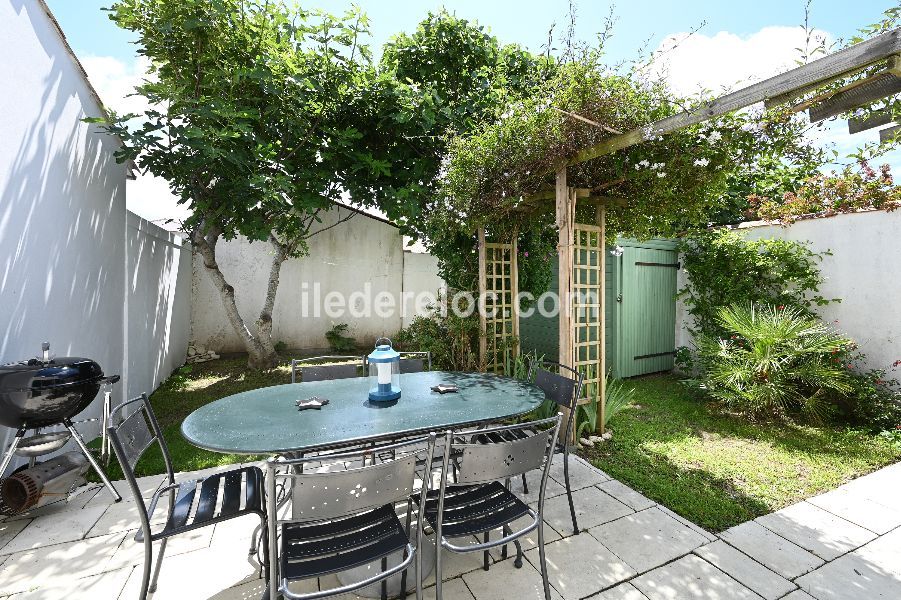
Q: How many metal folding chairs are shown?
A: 6